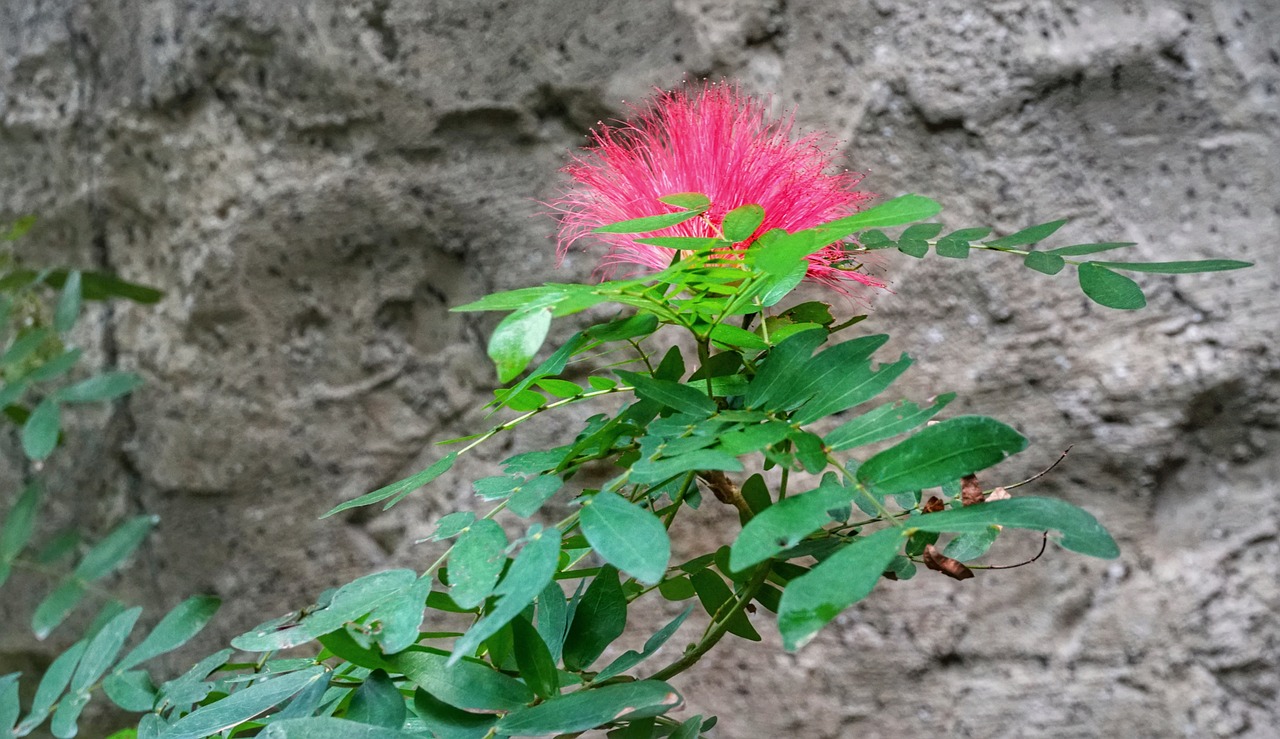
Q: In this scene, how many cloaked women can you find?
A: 0